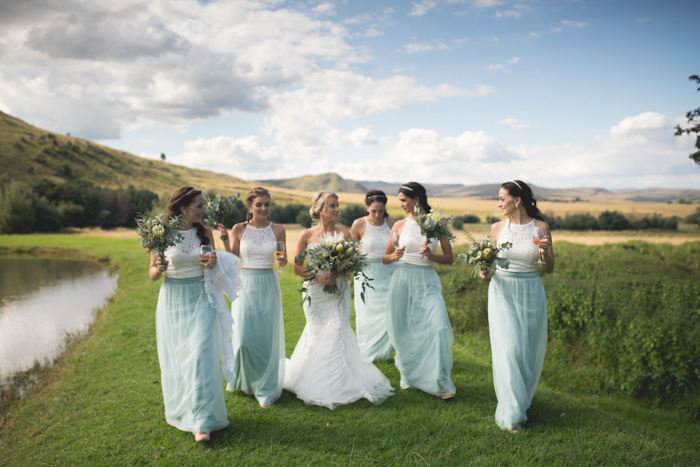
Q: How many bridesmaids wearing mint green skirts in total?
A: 5